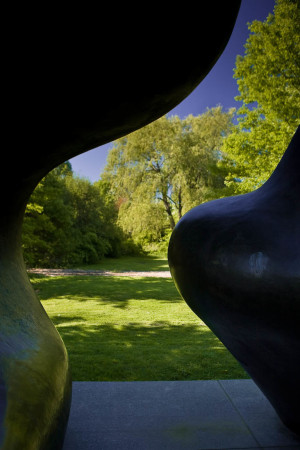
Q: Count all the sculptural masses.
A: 2